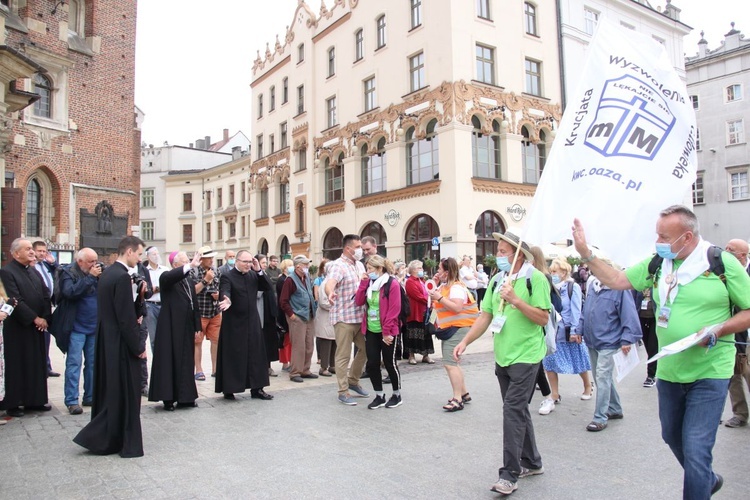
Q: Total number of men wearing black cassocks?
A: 4